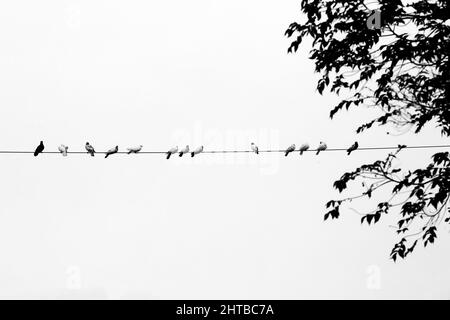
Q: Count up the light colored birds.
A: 11